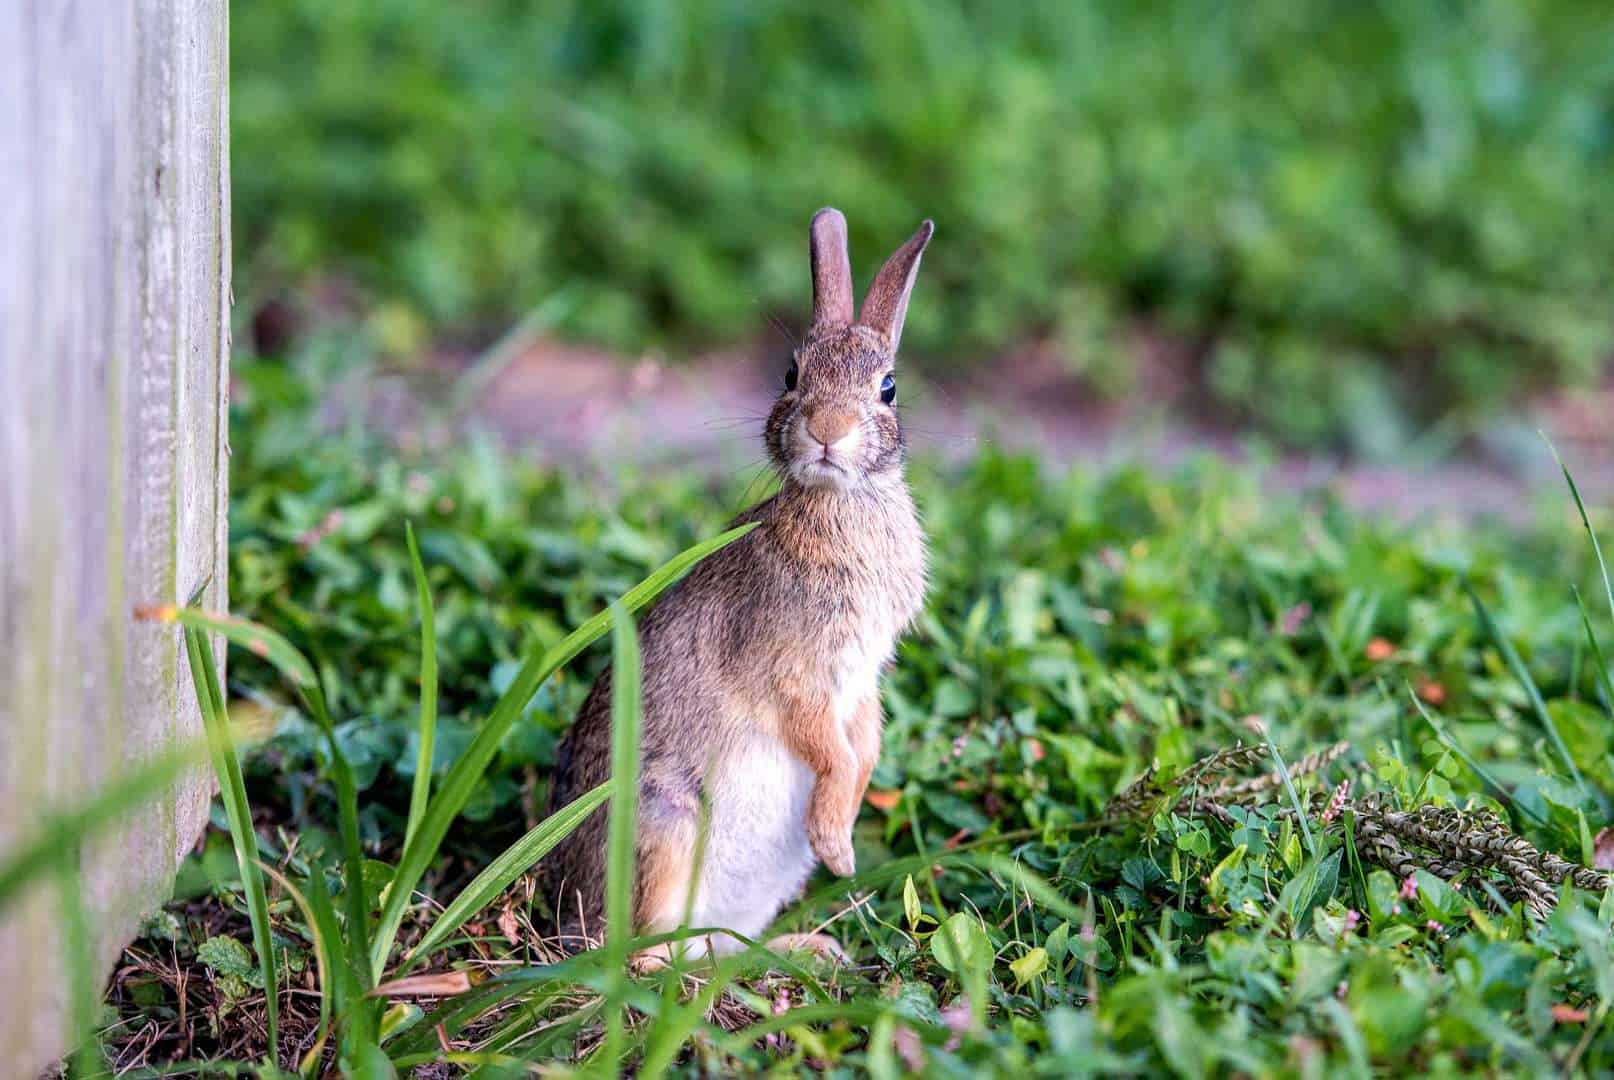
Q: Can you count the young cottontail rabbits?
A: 1